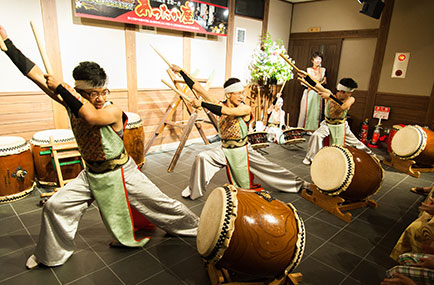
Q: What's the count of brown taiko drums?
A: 6